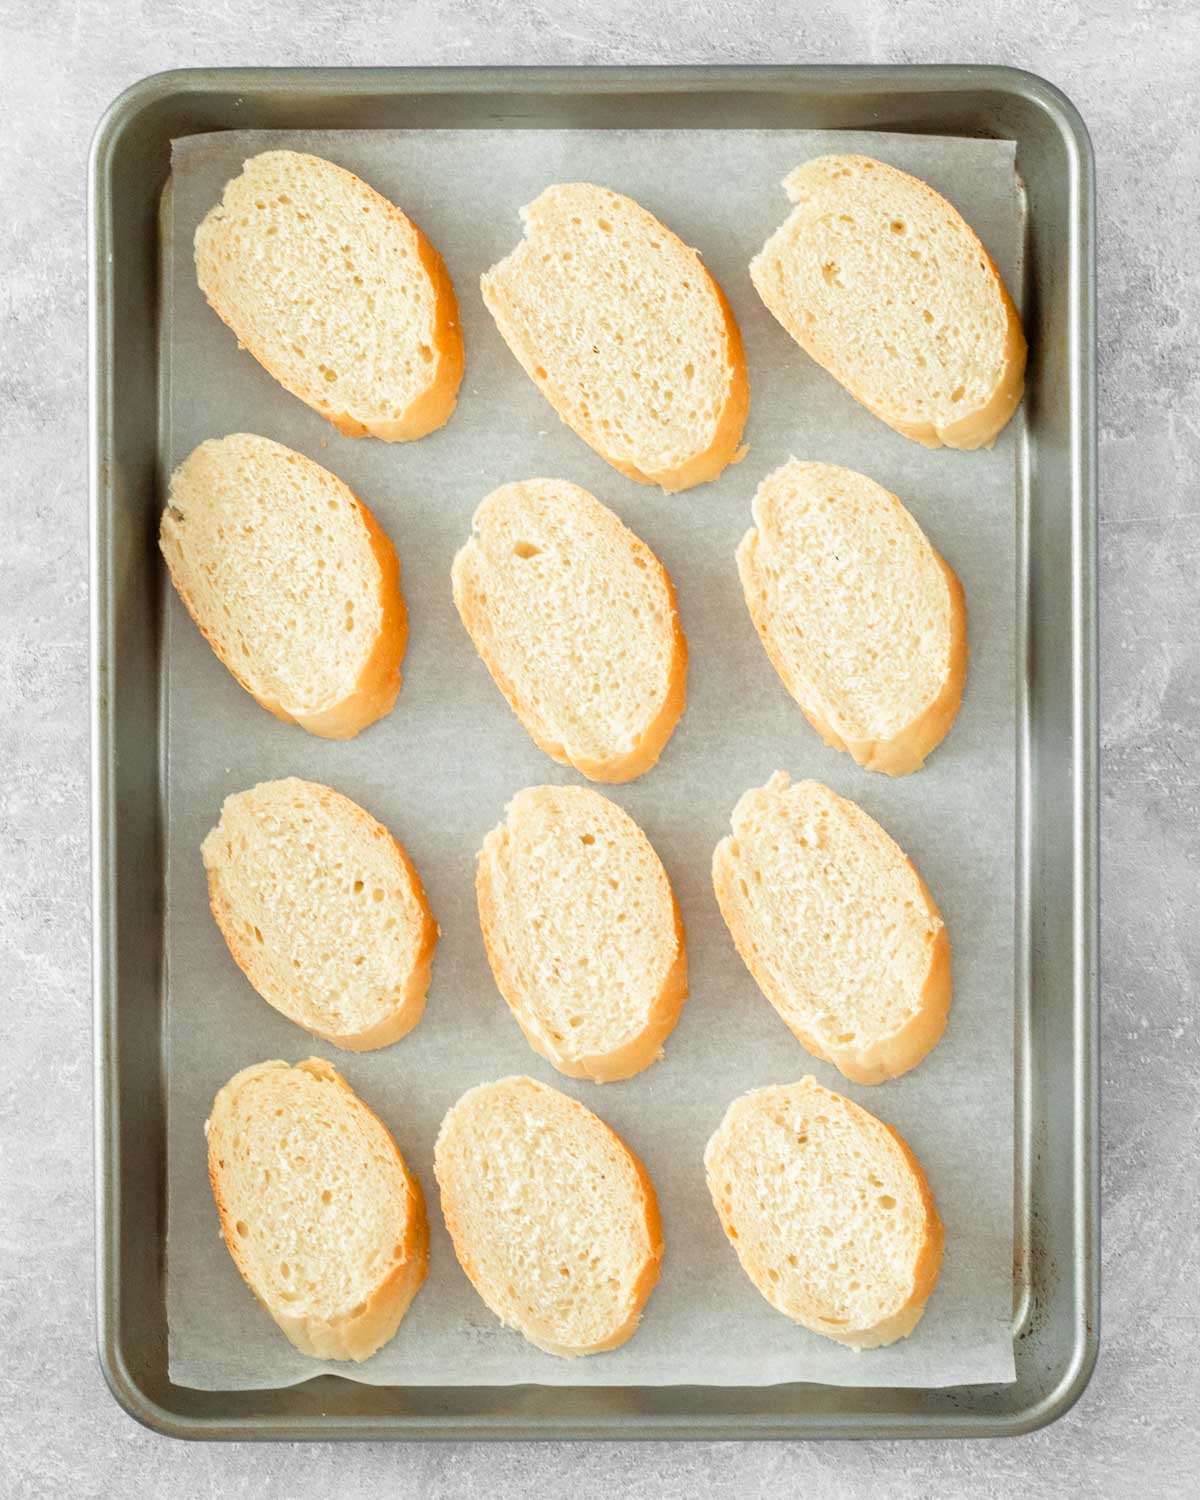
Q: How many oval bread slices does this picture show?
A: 12